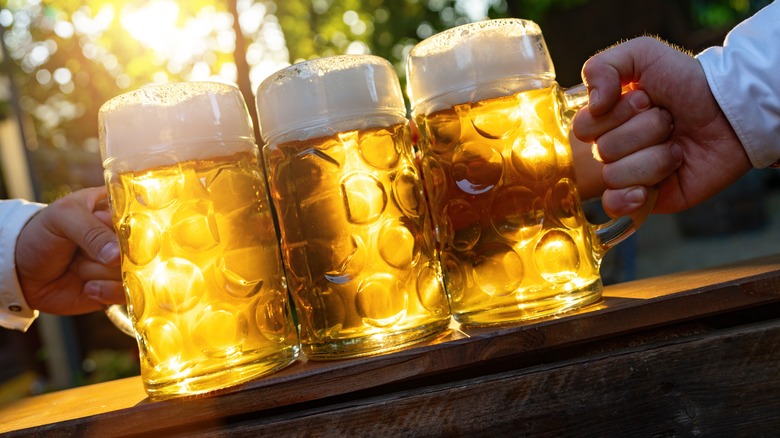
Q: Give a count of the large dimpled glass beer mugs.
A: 3